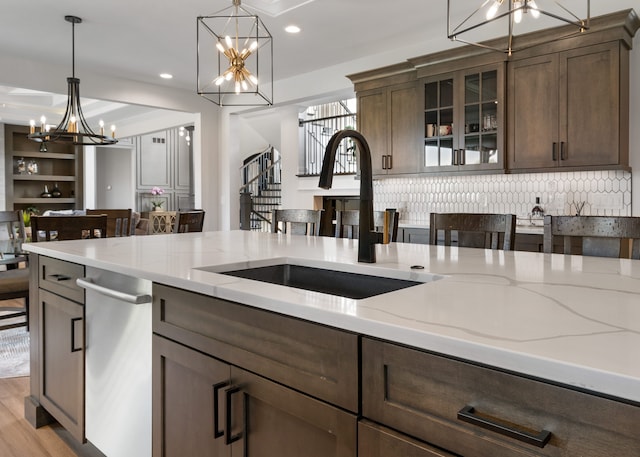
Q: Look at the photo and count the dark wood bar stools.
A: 4